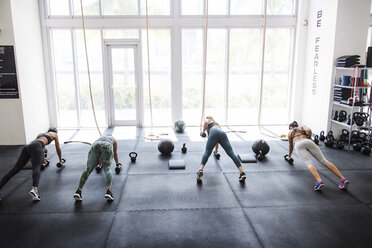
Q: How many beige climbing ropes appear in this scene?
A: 4